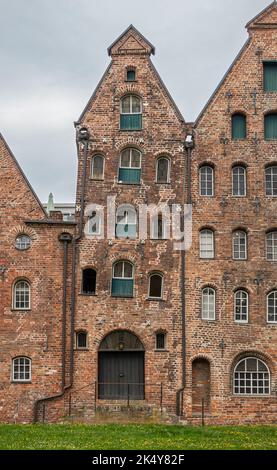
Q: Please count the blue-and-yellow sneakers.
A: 0